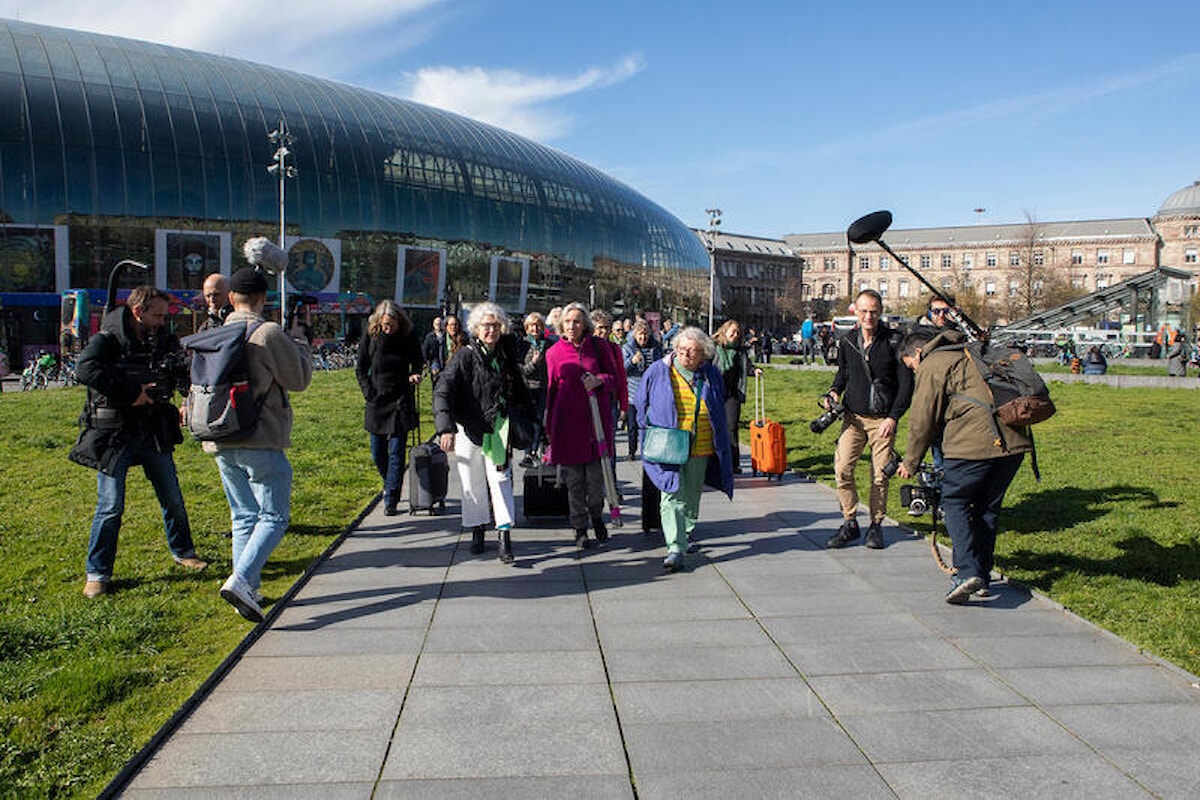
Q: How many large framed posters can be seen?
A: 5